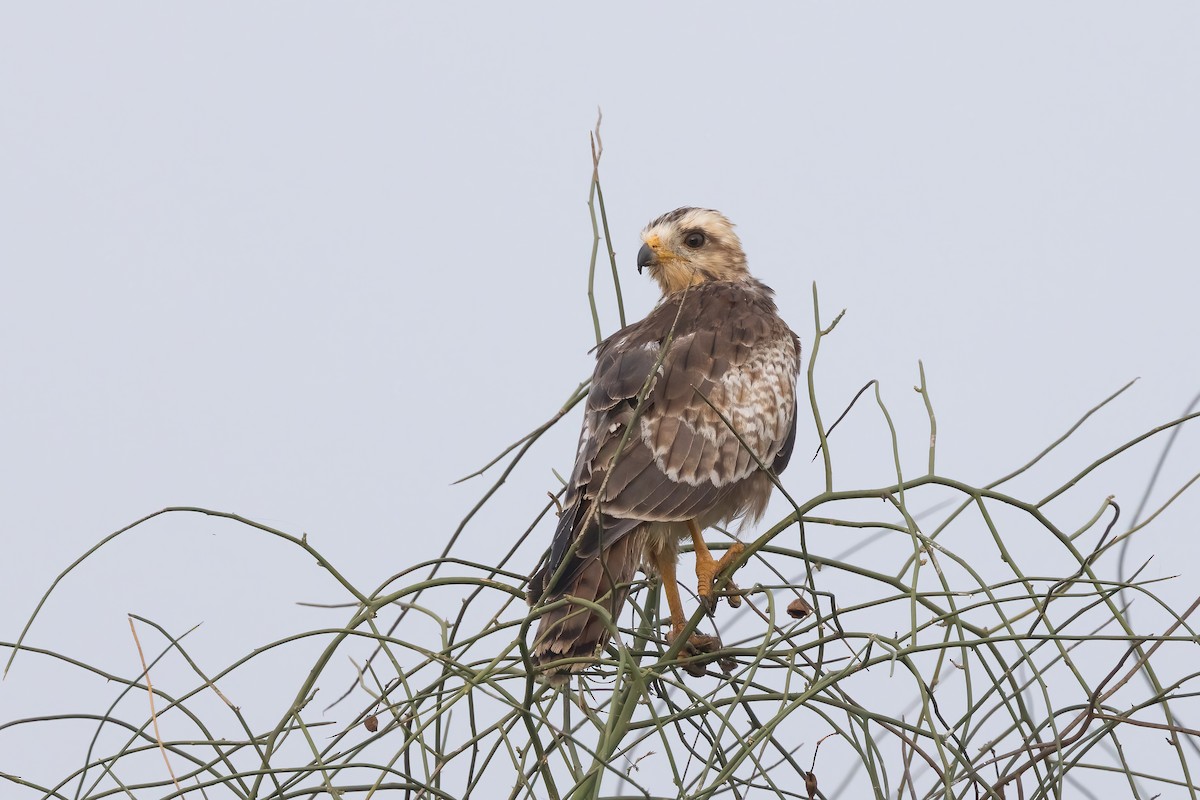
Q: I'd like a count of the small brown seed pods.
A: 3